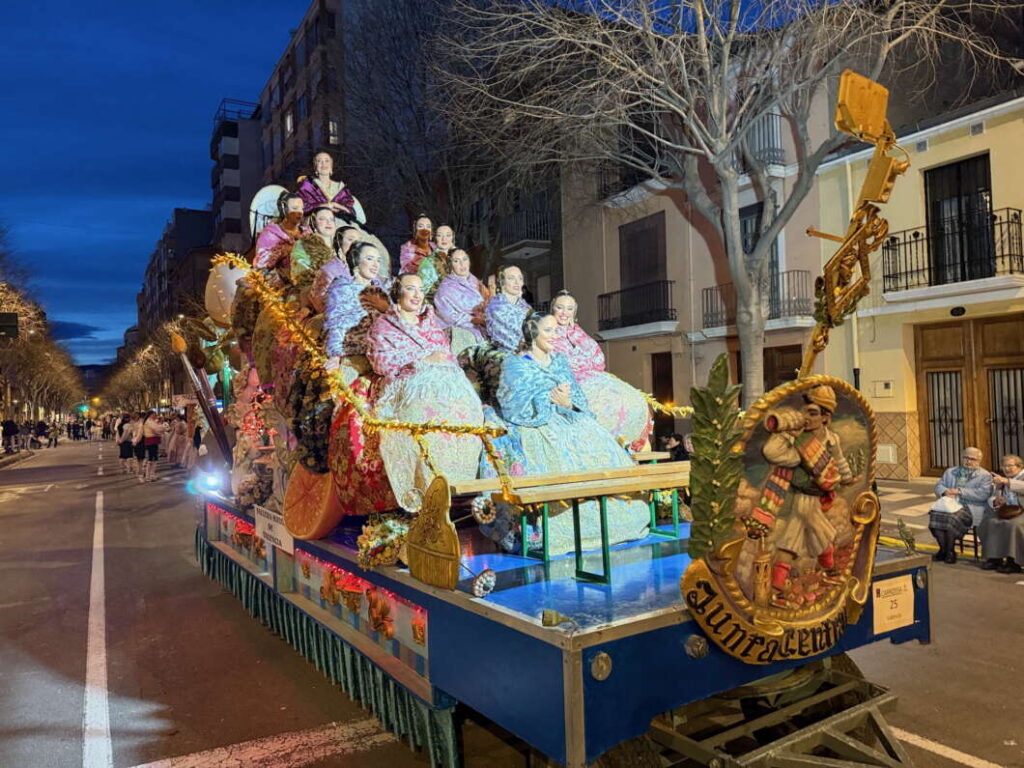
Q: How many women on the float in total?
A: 12